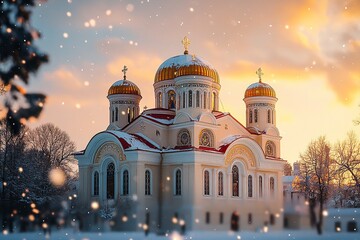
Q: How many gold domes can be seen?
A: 3